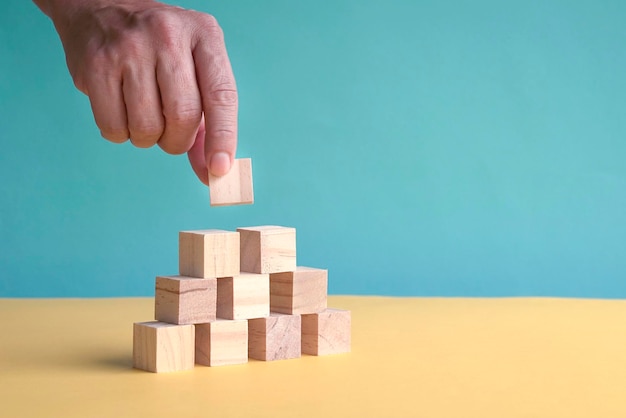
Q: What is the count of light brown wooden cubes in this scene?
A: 10